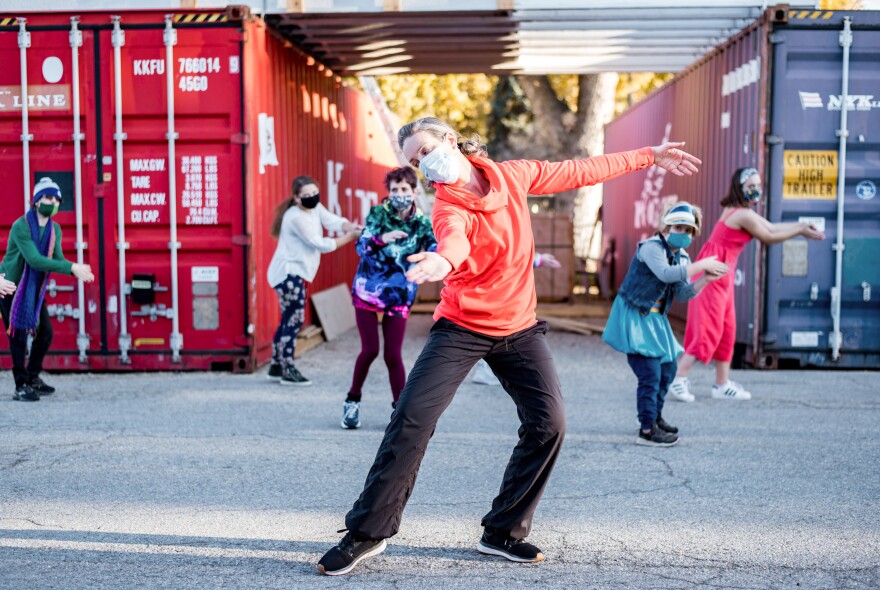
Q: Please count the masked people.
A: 6